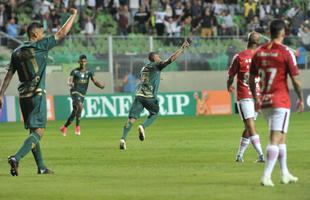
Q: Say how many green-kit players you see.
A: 3